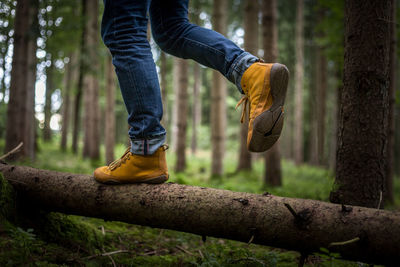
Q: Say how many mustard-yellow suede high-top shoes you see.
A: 2